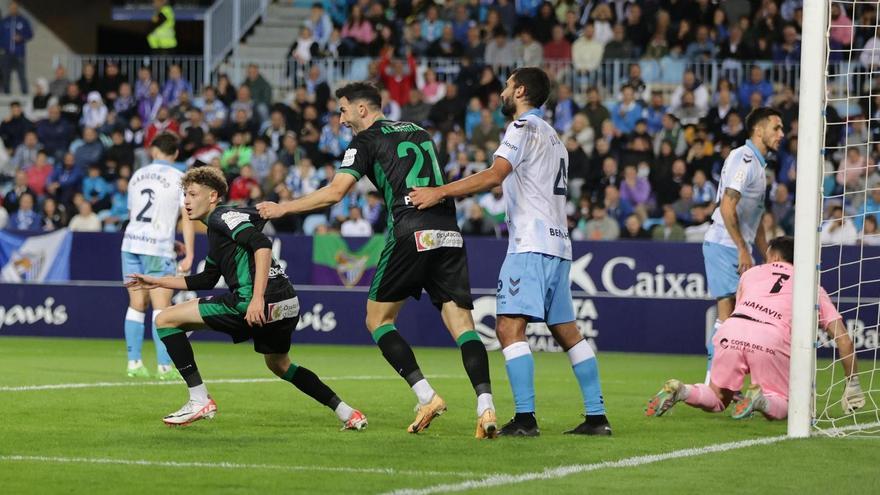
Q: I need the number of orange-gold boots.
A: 2